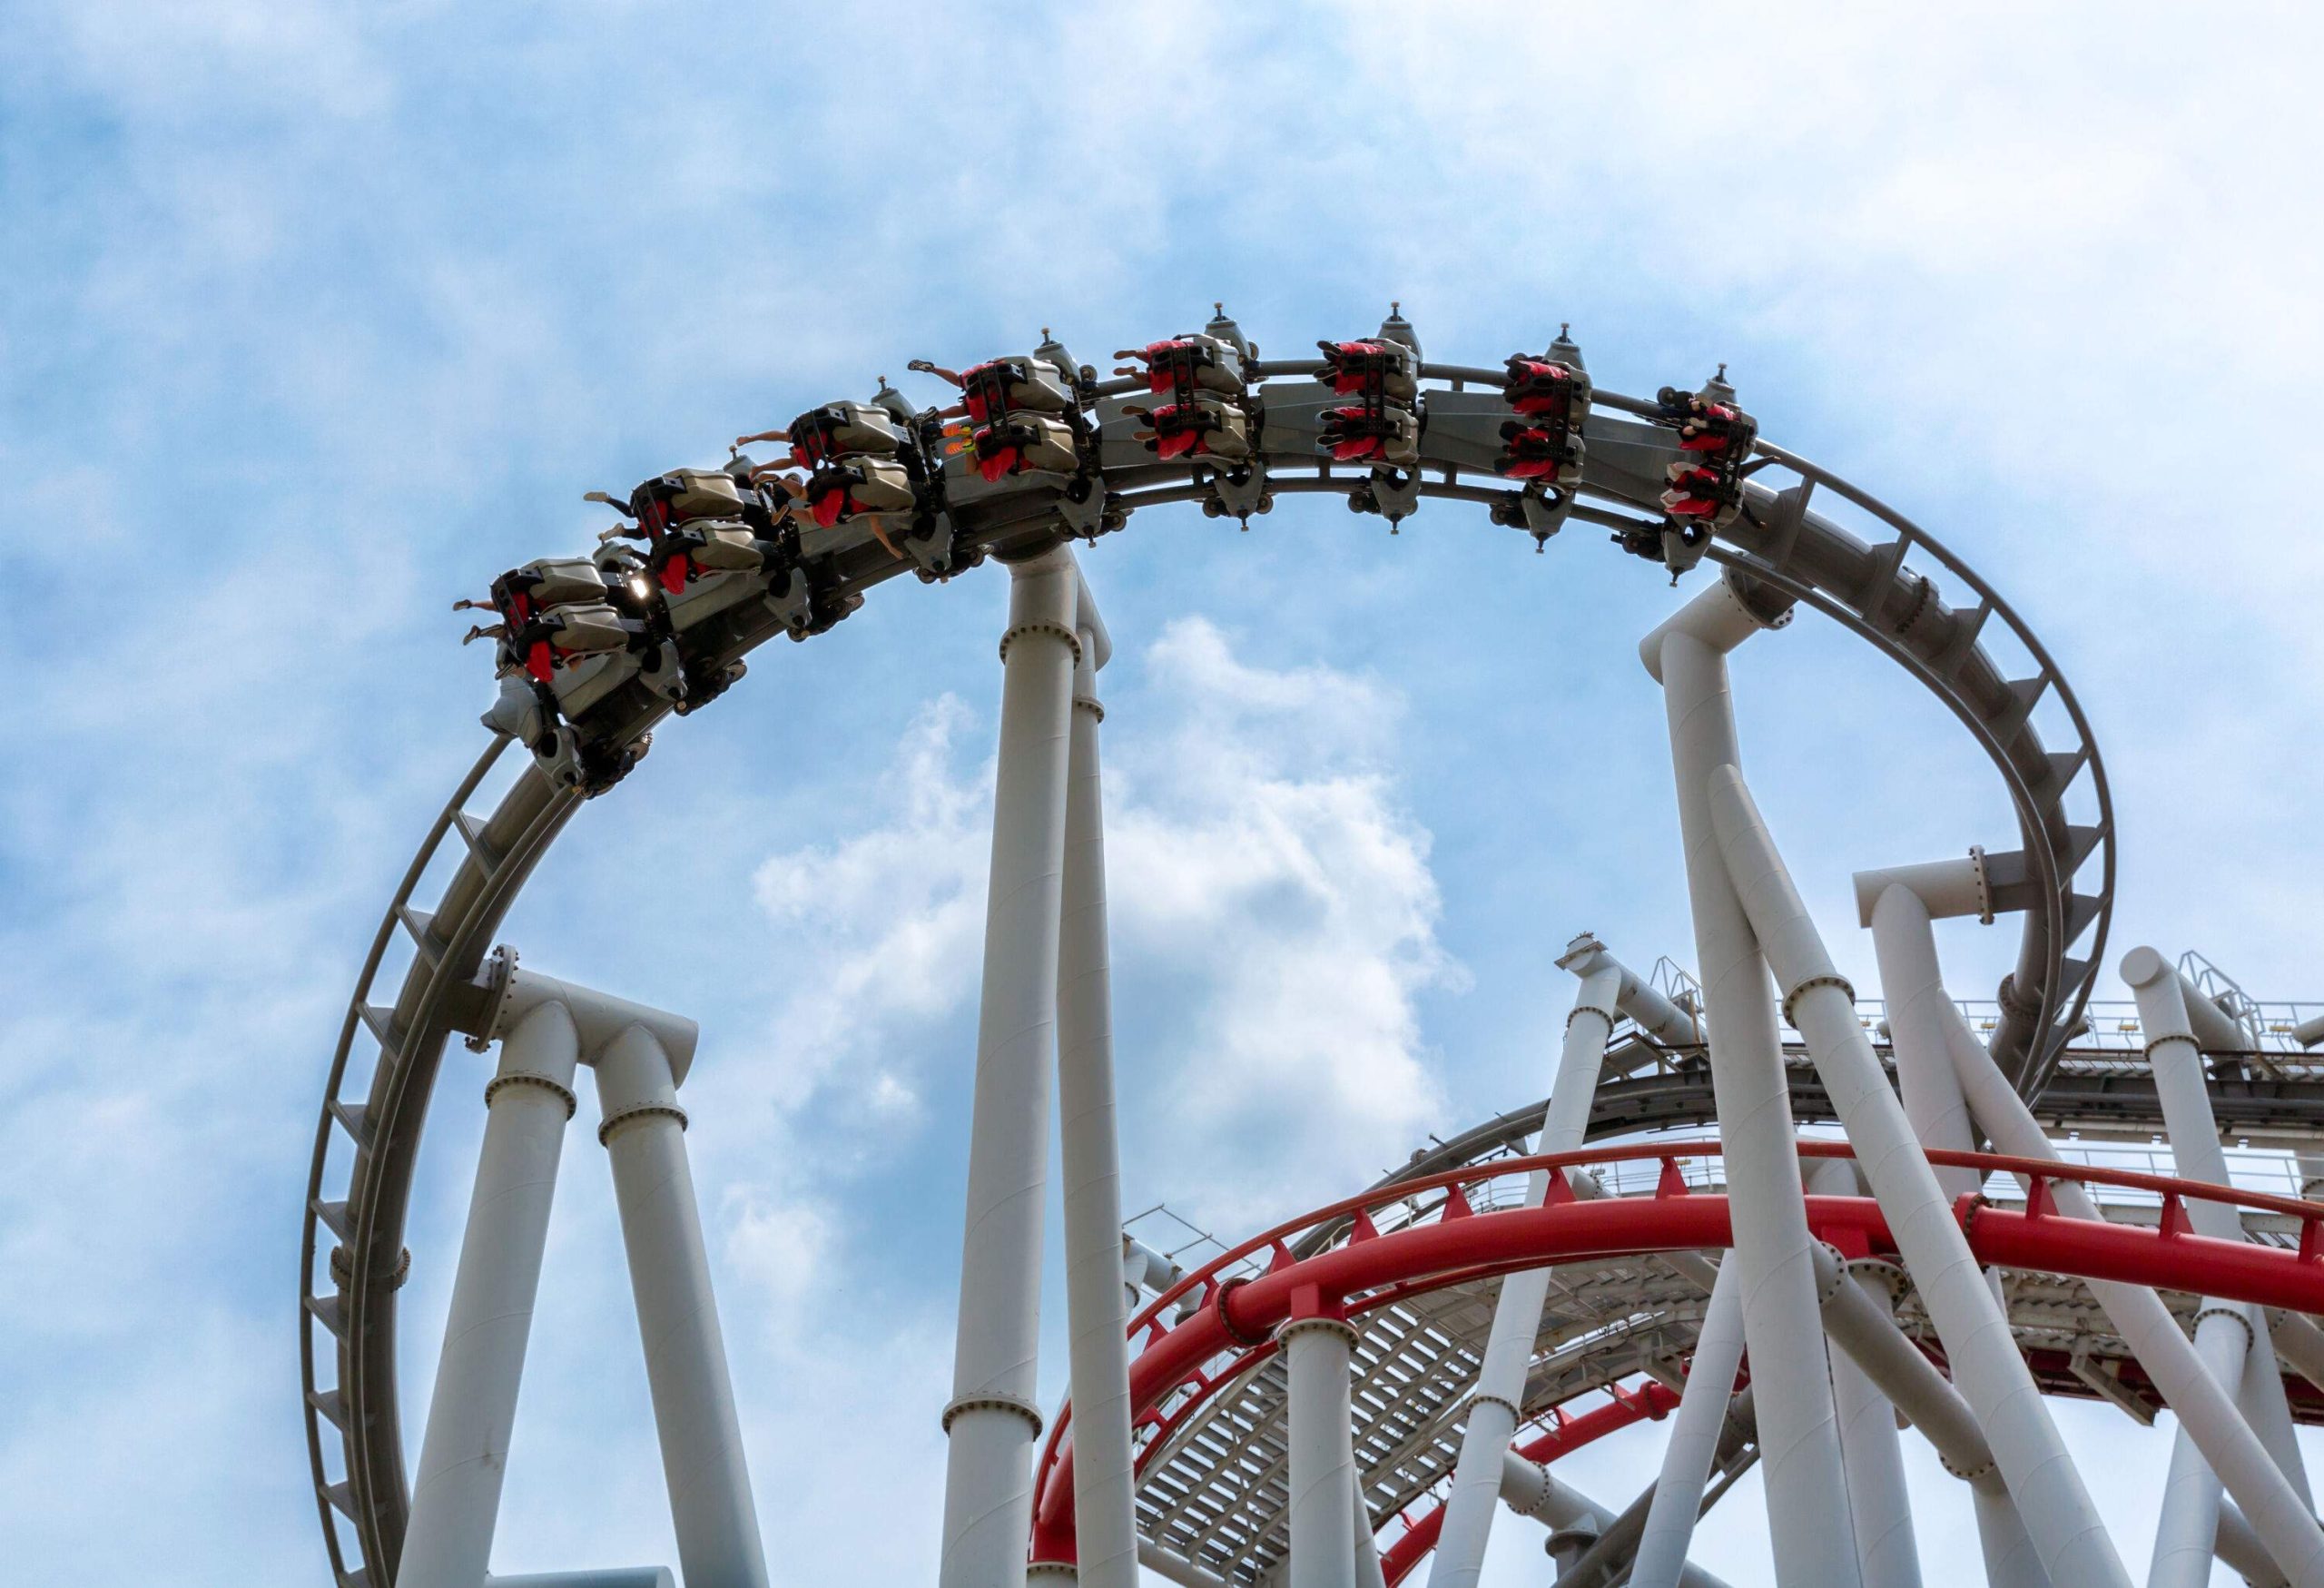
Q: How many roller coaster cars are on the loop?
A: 8